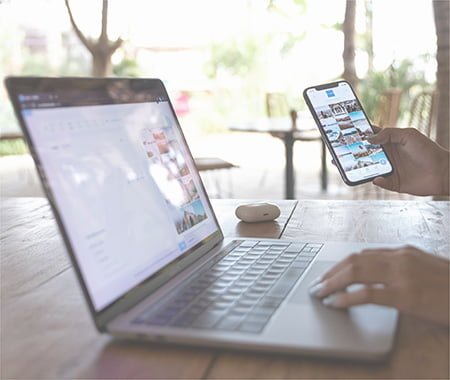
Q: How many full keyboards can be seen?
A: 1